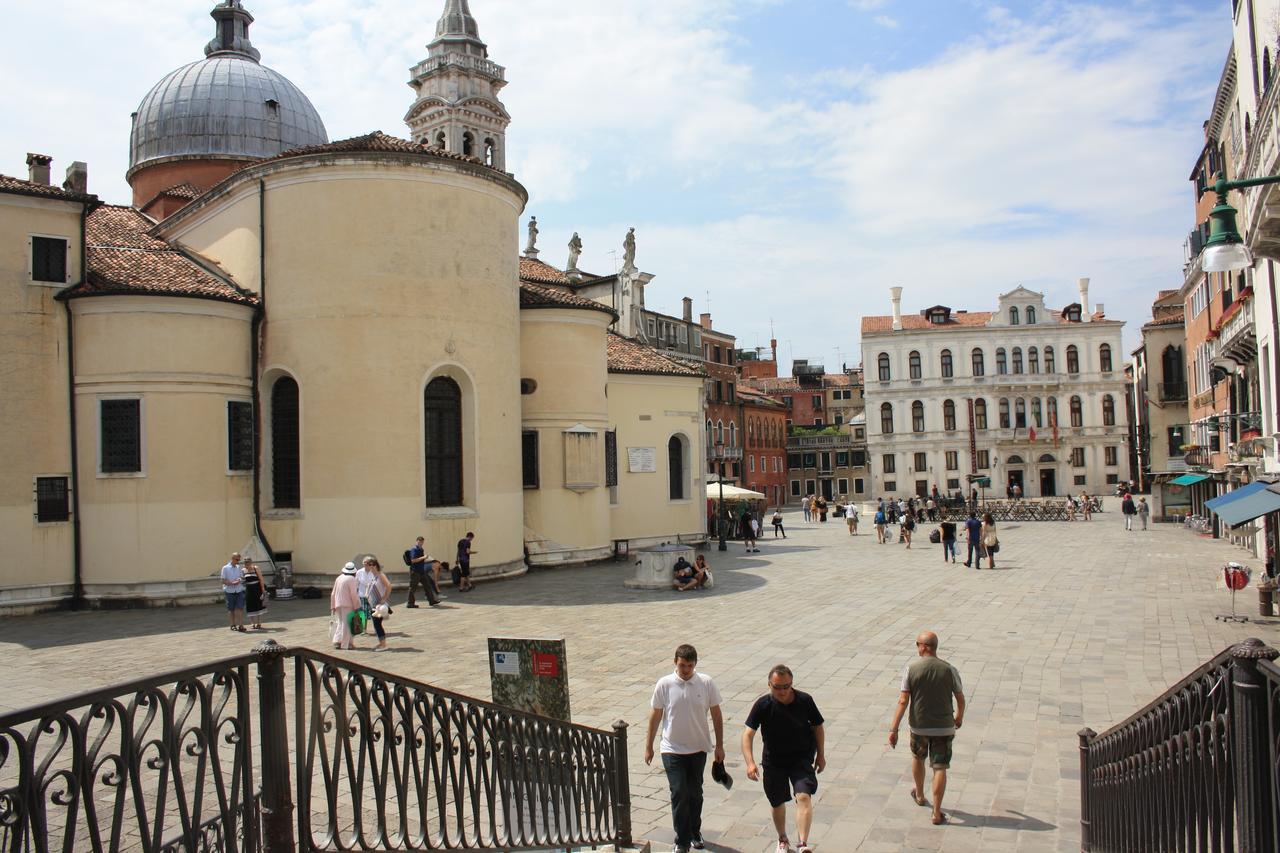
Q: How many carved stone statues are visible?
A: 3